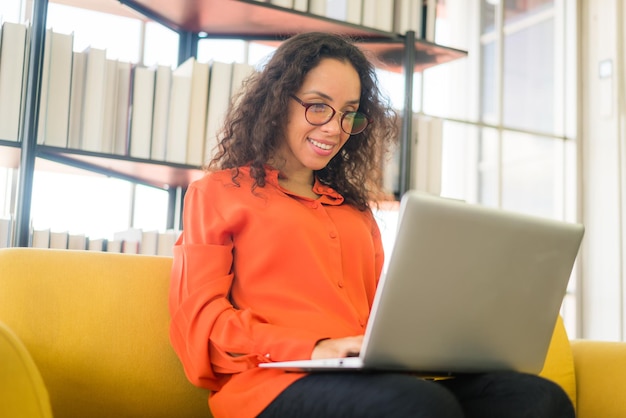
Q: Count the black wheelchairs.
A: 0